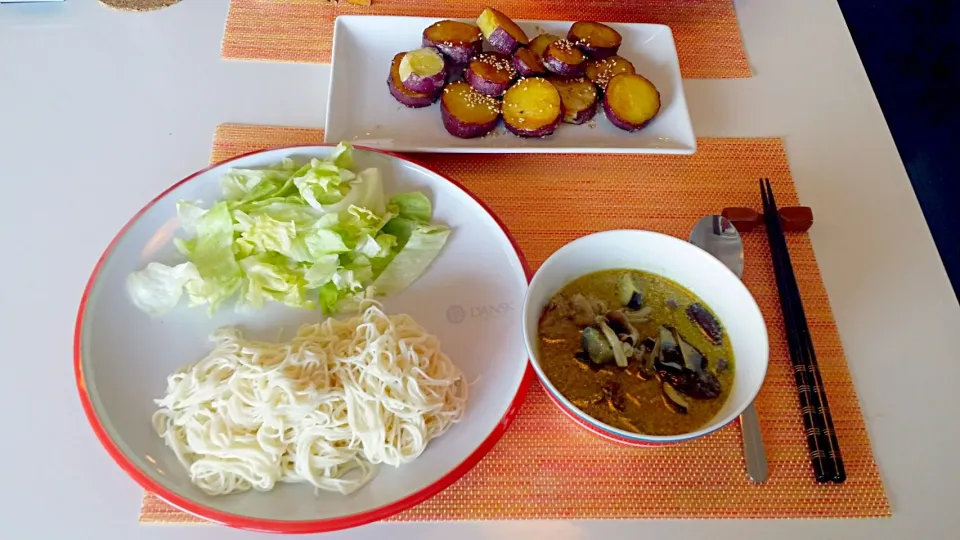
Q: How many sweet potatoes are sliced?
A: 14